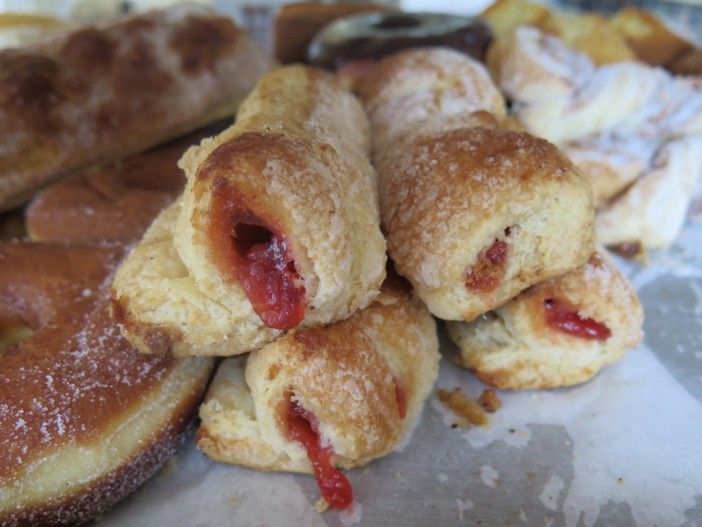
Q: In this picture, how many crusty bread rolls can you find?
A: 4